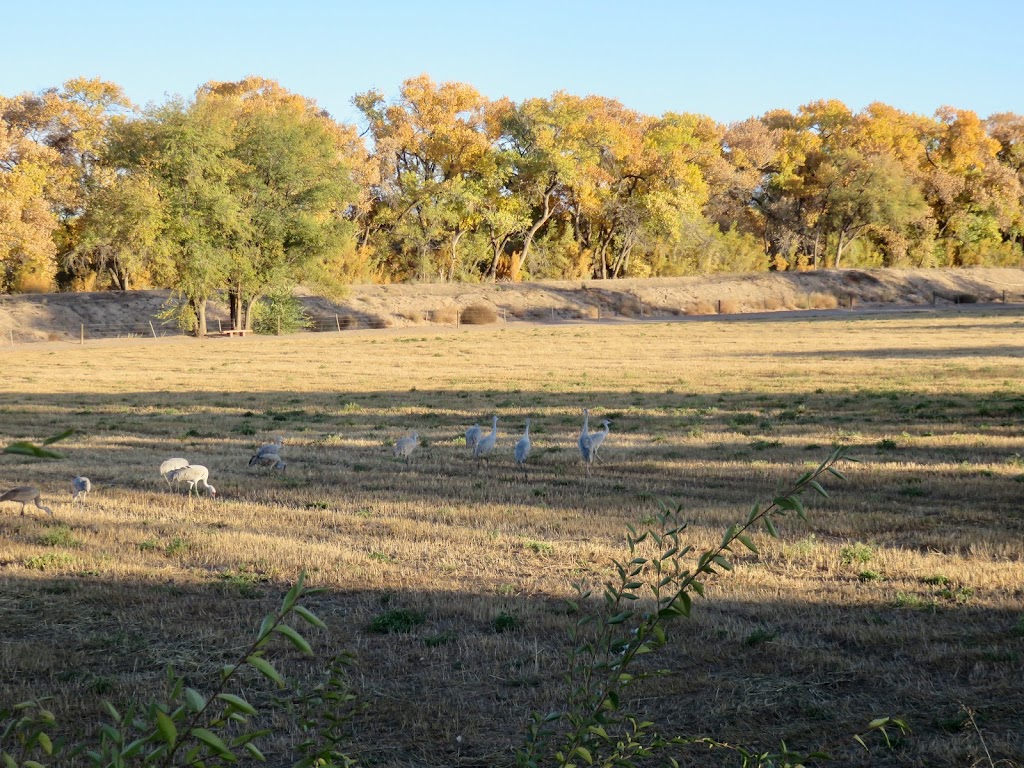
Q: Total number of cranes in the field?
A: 12